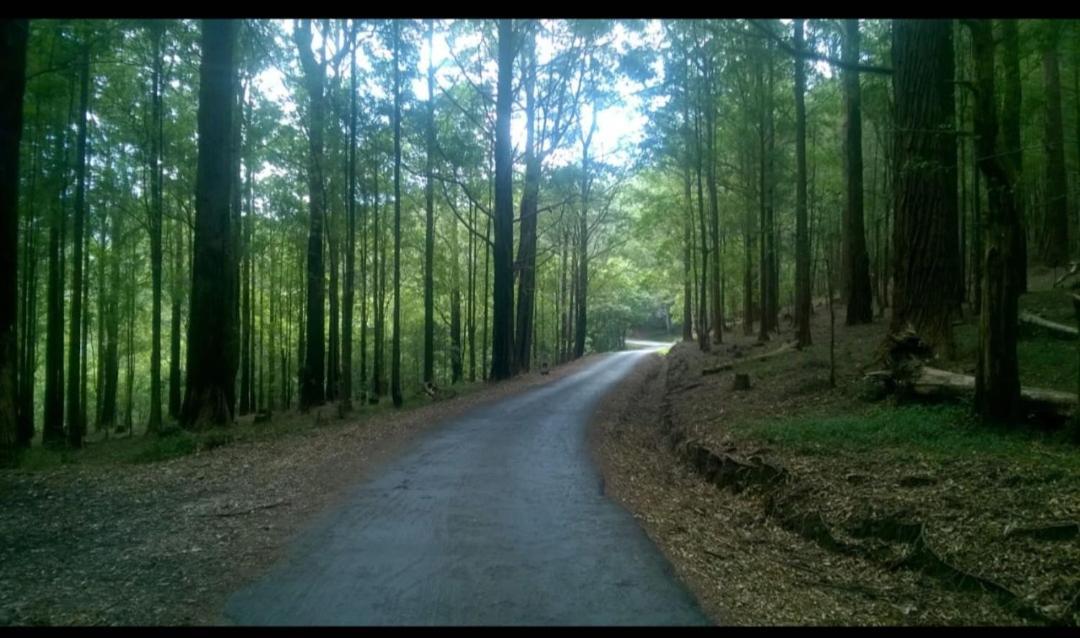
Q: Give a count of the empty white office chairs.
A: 0